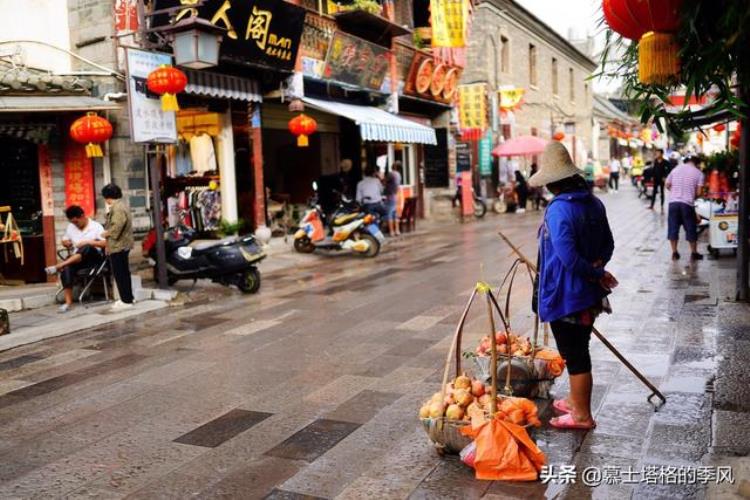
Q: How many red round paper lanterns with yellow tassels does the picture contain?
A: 4